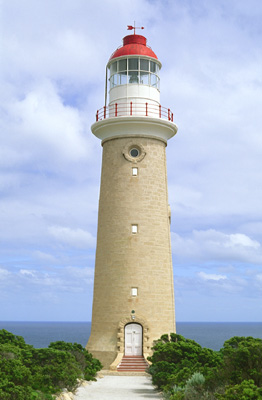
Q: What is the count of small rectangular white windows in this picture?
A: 3